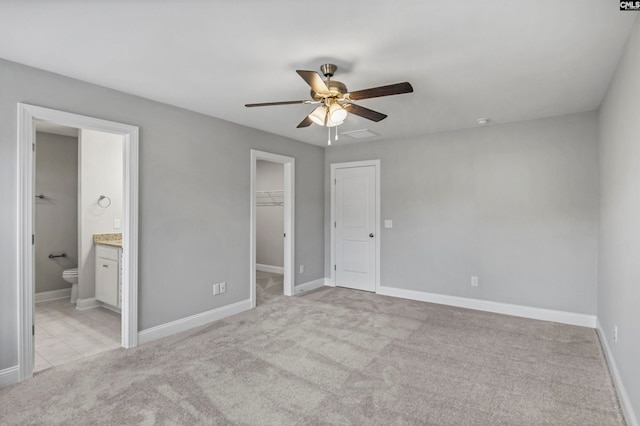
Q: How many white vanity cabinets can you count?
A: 1